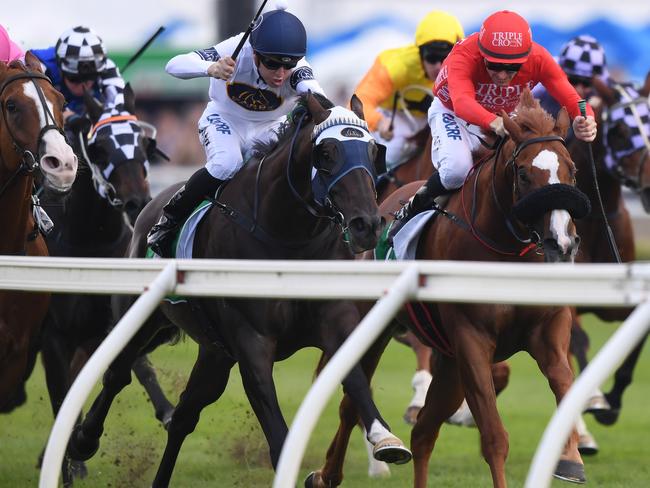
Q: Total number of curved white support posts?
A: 3